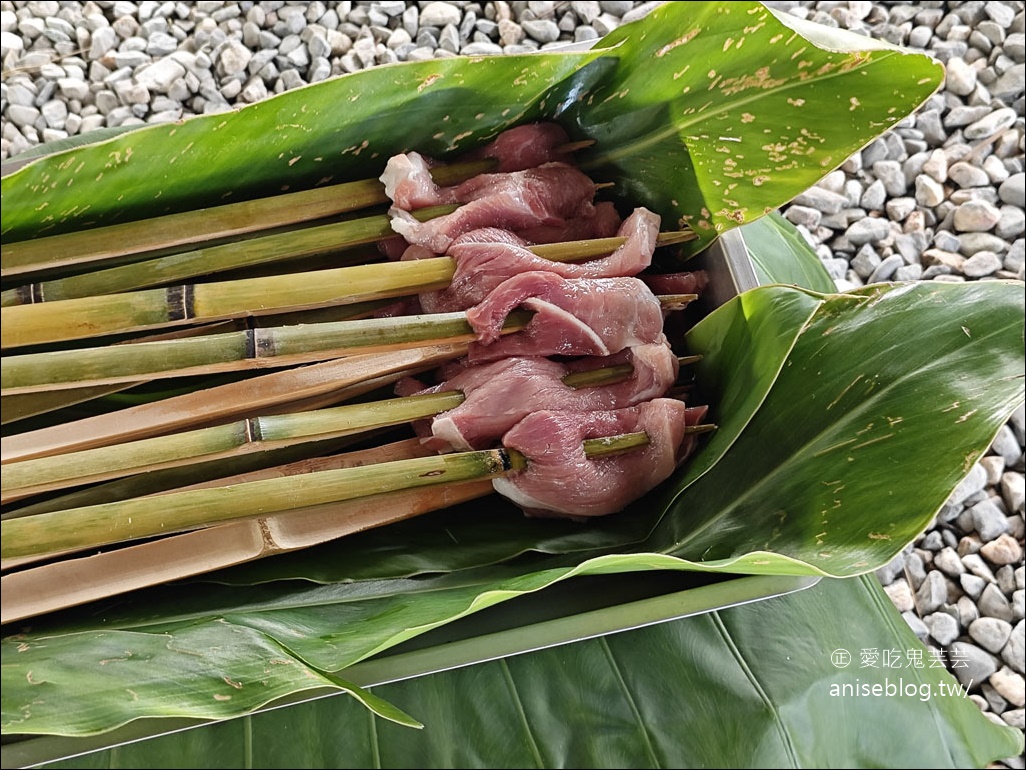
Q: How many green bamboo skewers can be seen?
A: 6